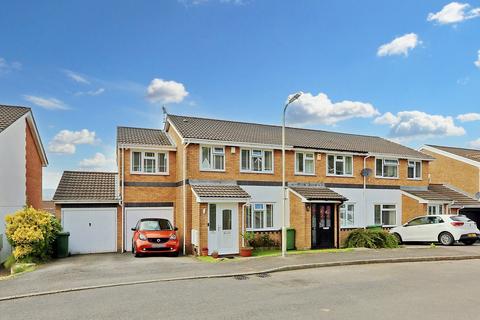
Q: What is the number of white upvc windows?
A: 10